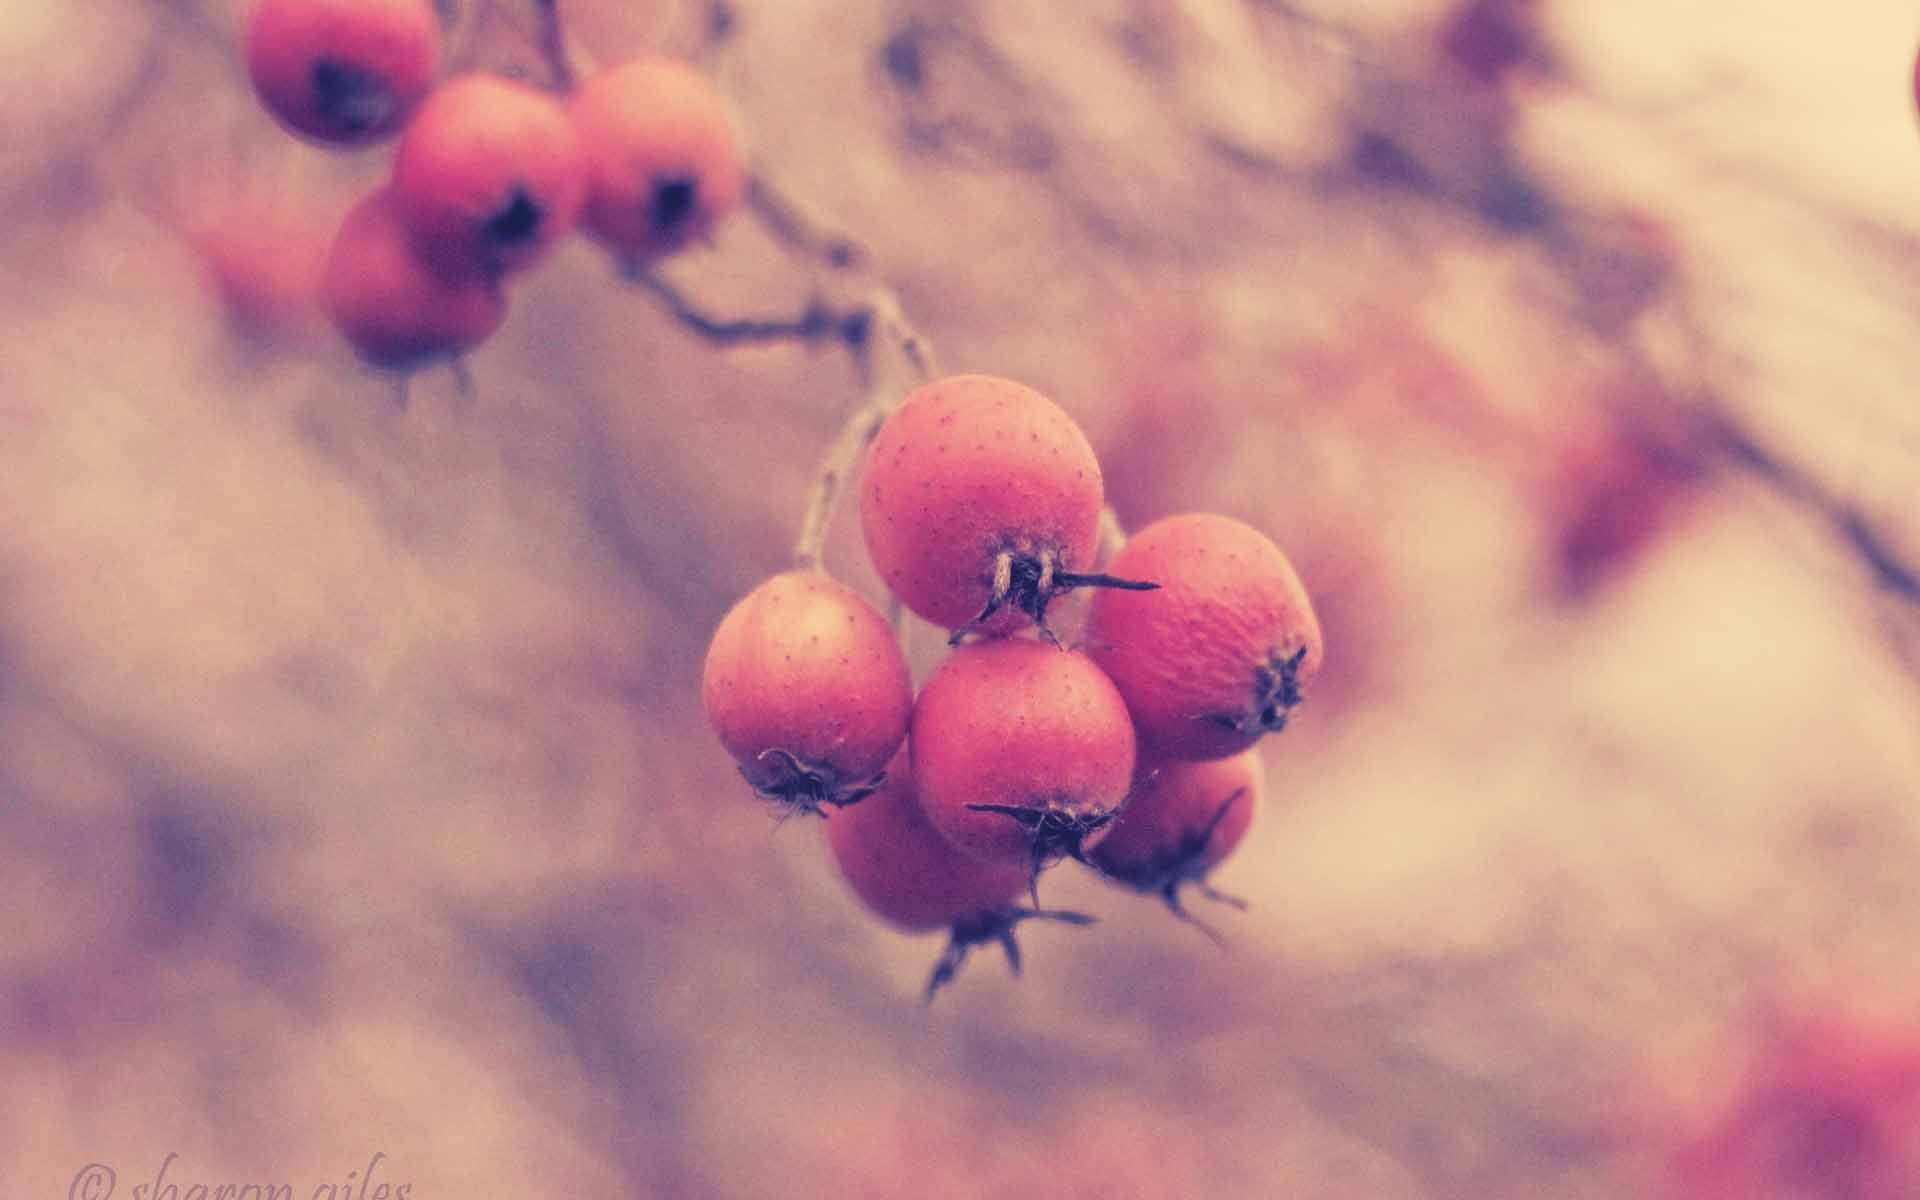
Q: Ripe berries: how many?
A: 10